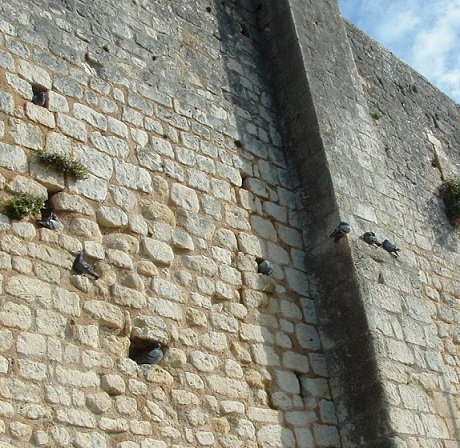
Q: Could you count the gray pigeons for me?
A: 8